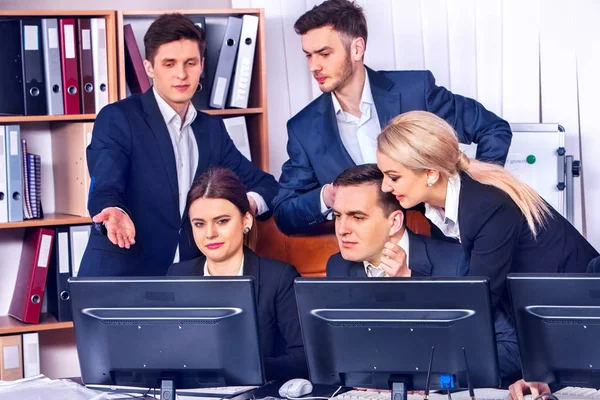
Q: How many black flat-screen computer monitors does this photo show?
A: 3